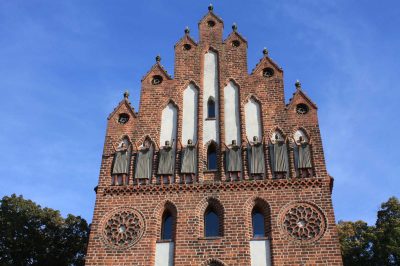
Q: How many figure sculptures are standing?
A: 8